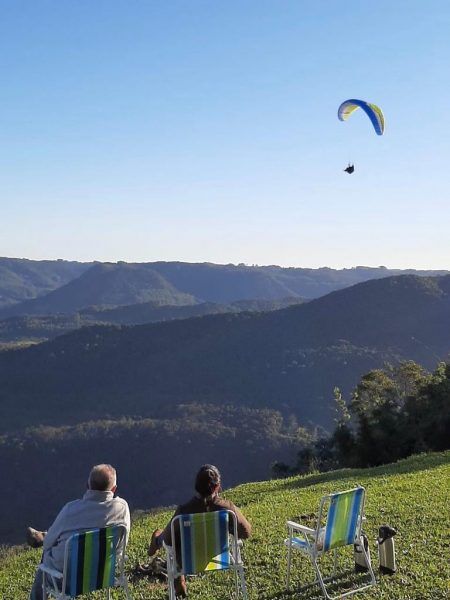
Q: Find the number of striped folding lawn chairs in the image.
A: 3